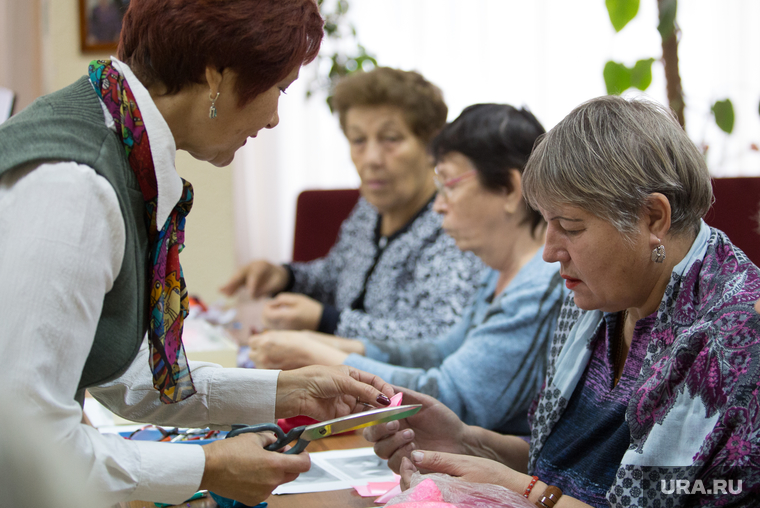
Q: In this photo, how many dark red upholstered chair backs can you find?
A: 2